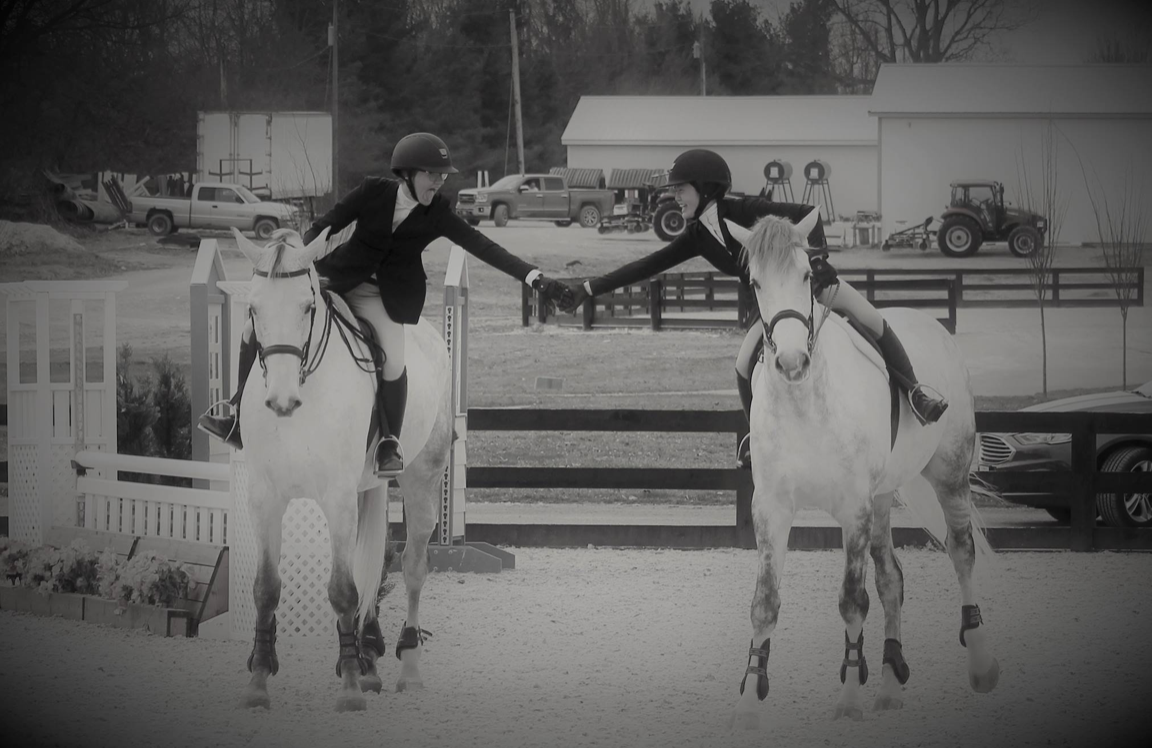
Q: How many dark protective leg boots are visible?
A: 8